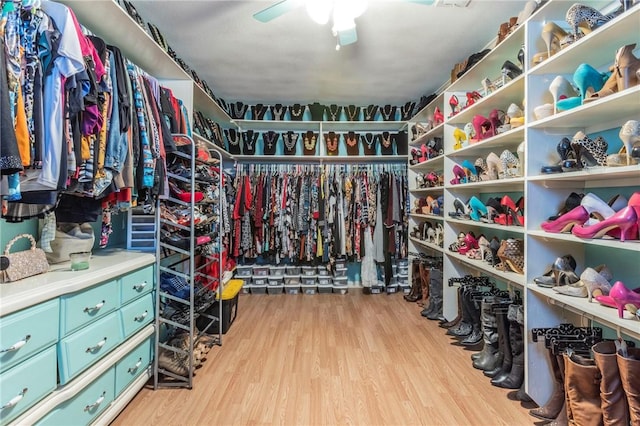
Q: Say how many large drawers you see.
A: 8